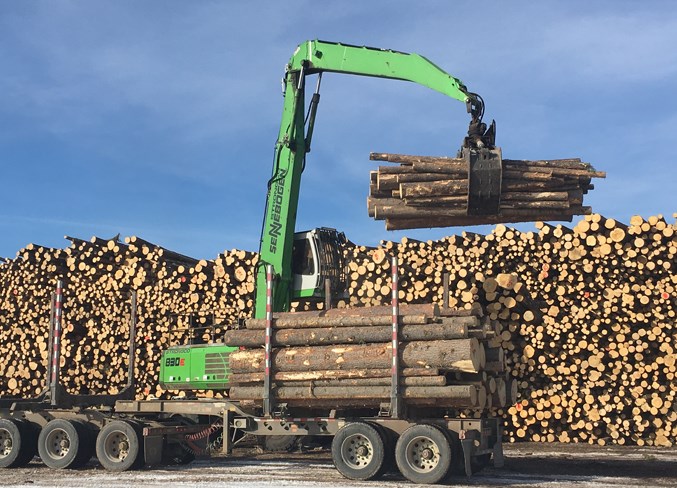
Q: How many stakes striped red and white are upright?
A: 3